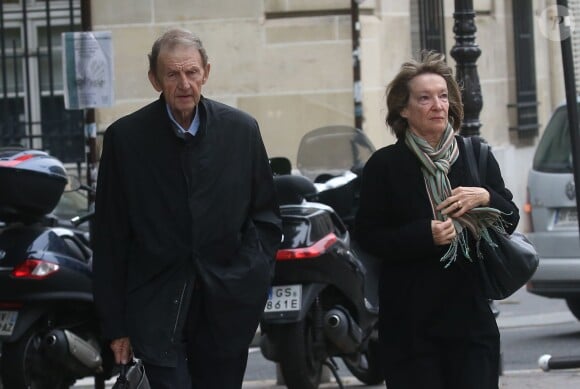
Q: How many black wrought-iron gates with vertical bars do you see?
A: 1